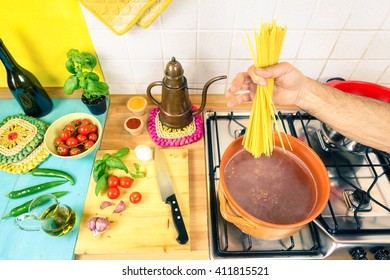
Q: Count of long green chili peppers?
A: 3